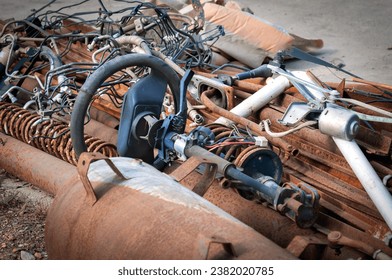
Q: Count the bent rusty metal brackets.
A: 4